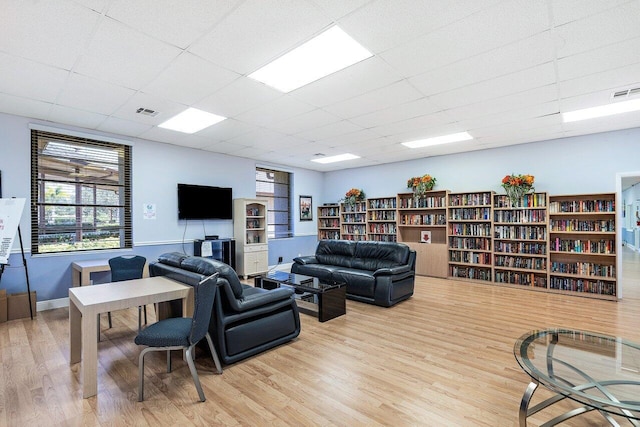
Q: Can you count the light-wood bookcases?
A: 7